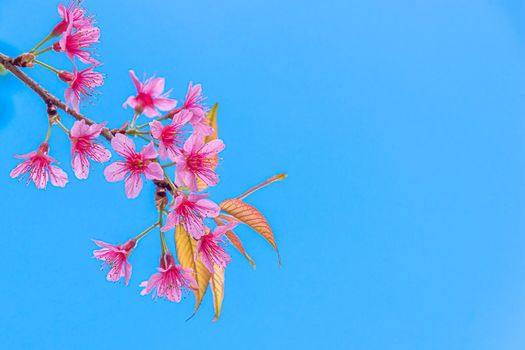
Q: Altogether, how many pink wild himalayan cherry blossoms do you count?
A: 14